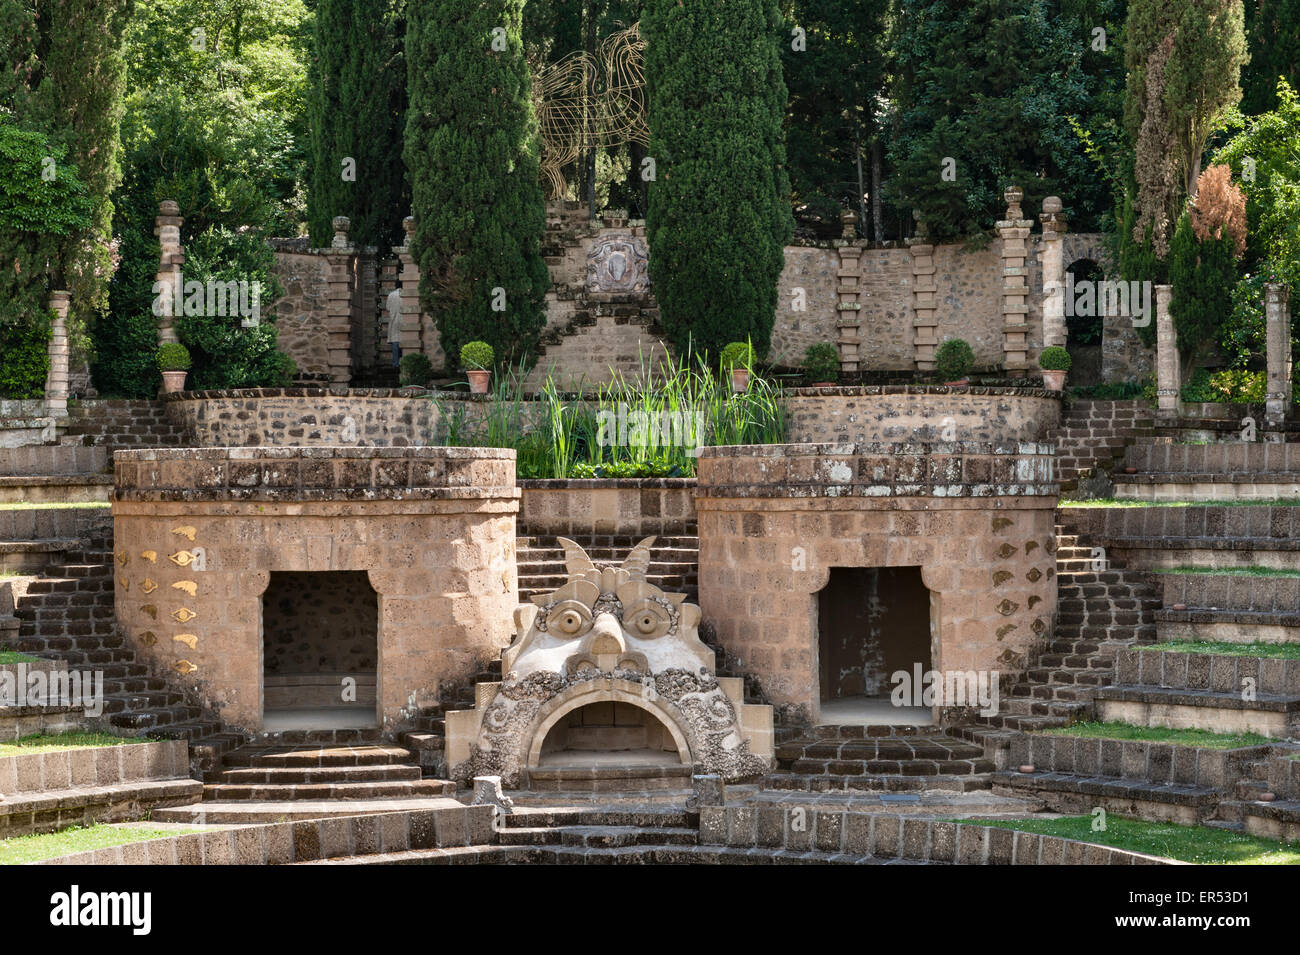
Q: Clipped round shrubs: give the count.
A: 7